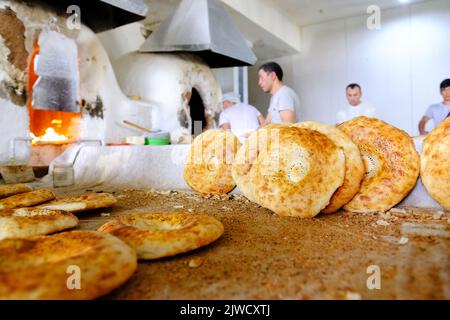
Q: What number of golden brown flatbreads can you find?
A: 11